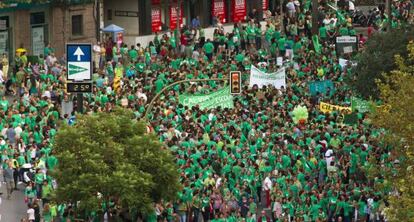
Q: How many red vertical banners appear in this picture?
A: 5